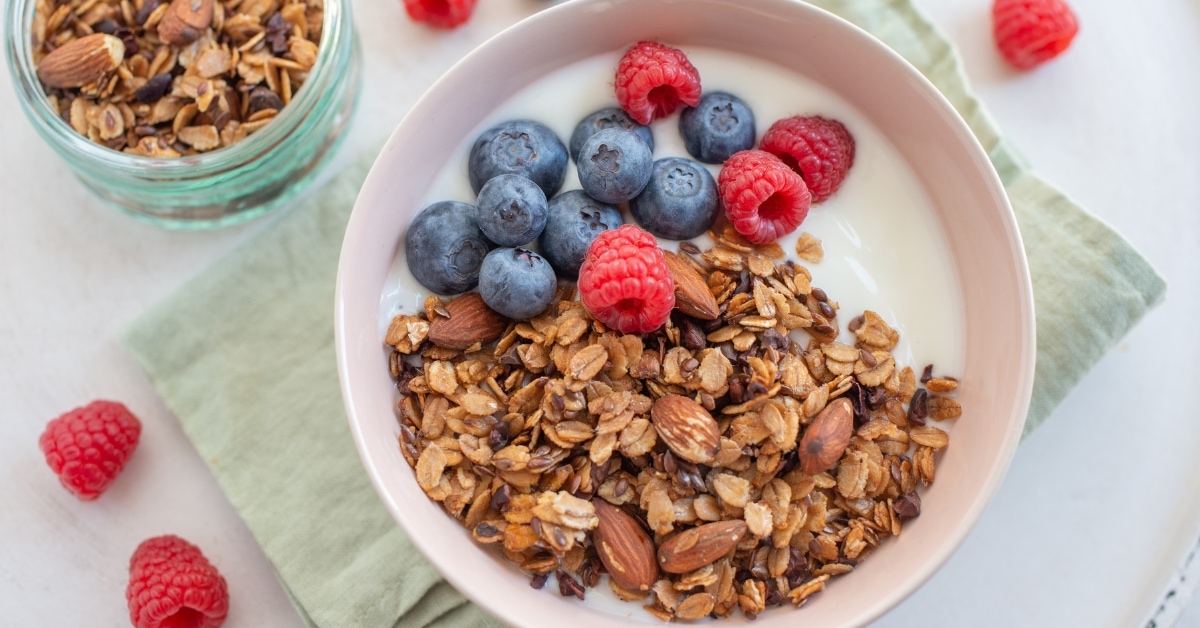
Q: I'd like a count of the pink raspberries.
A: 8